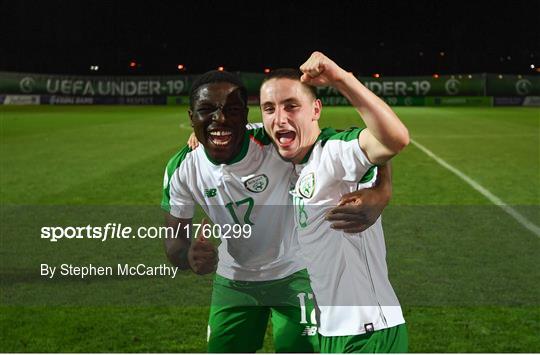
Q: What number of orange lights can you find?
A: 6